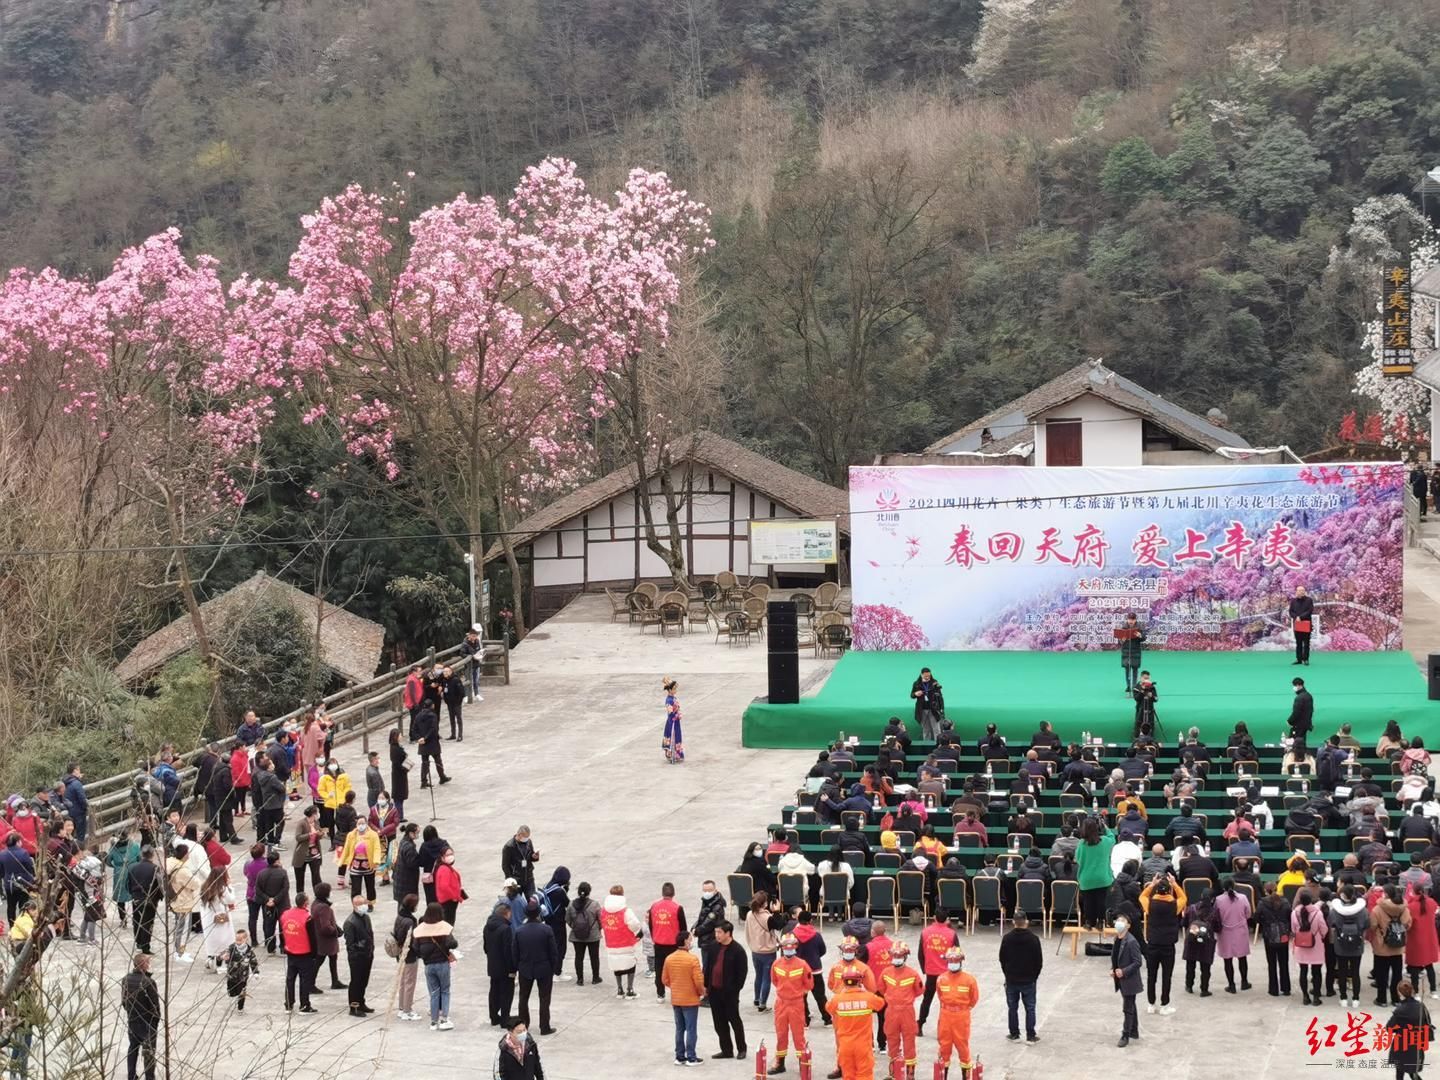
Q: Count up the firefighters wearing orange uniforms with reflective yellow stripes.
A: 5